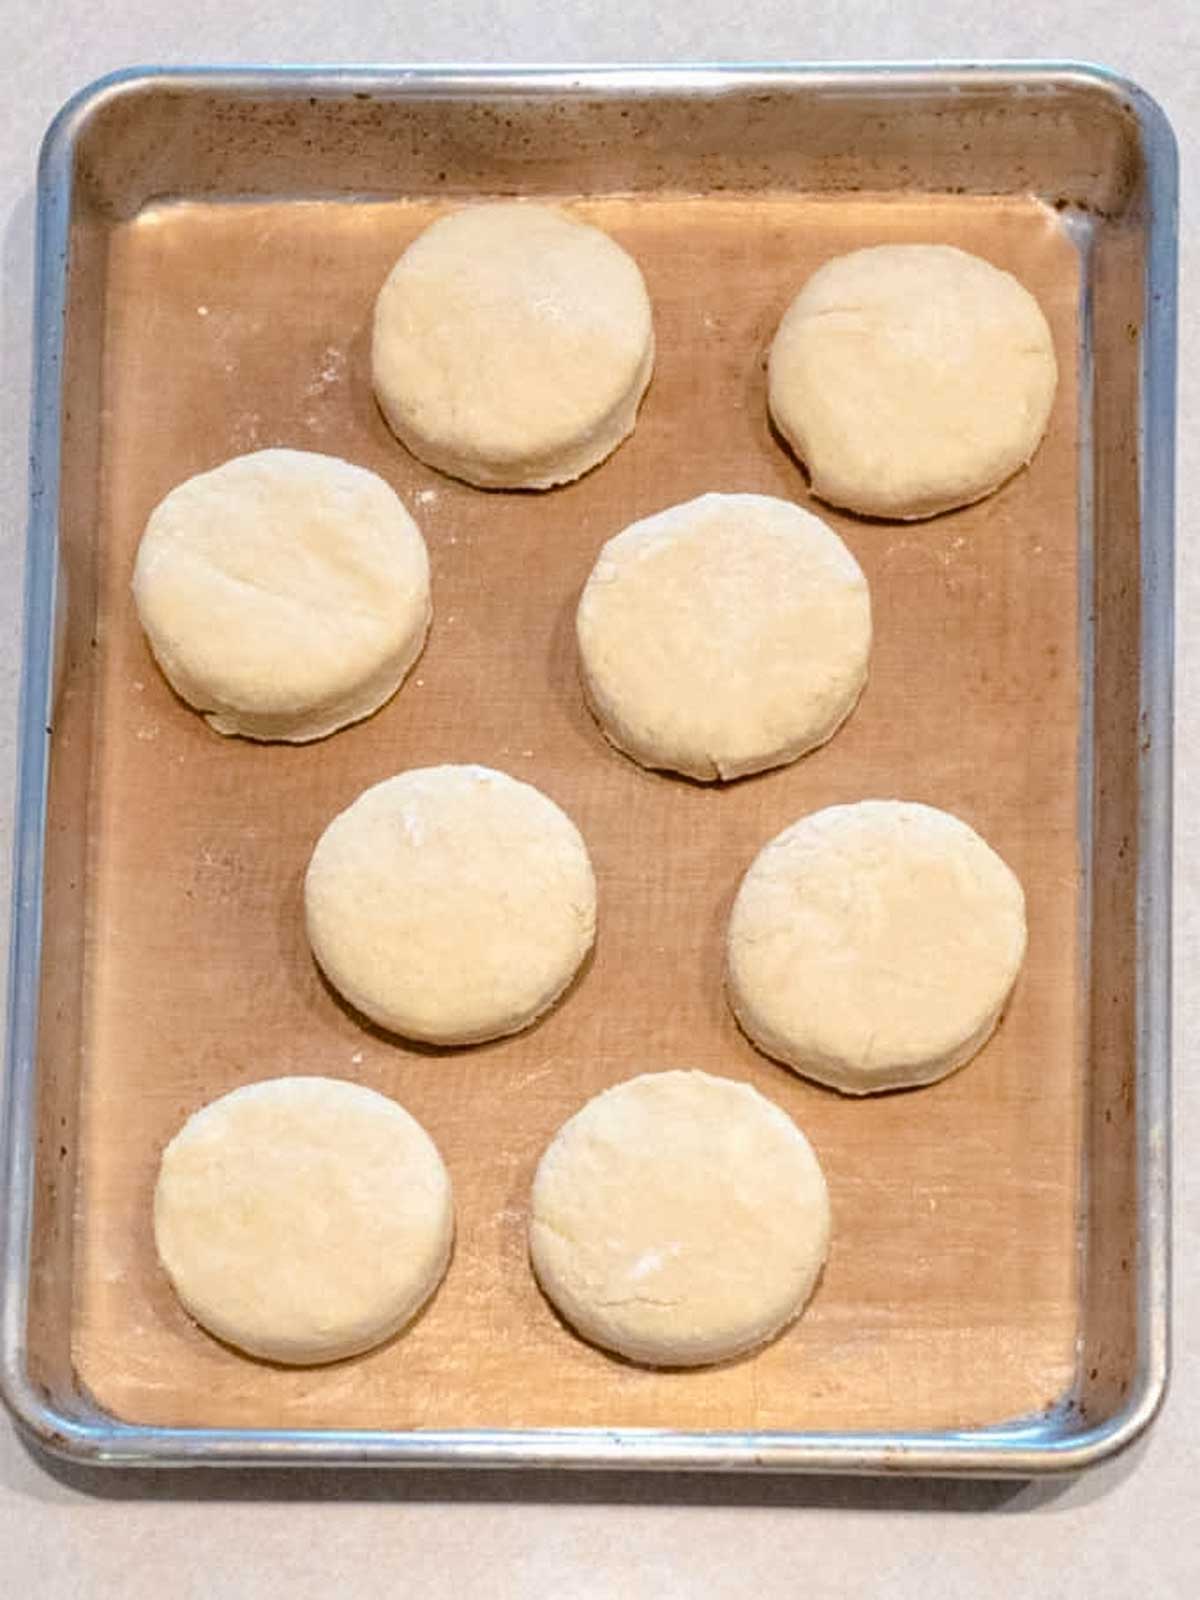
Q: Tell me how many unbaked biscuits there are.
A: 8